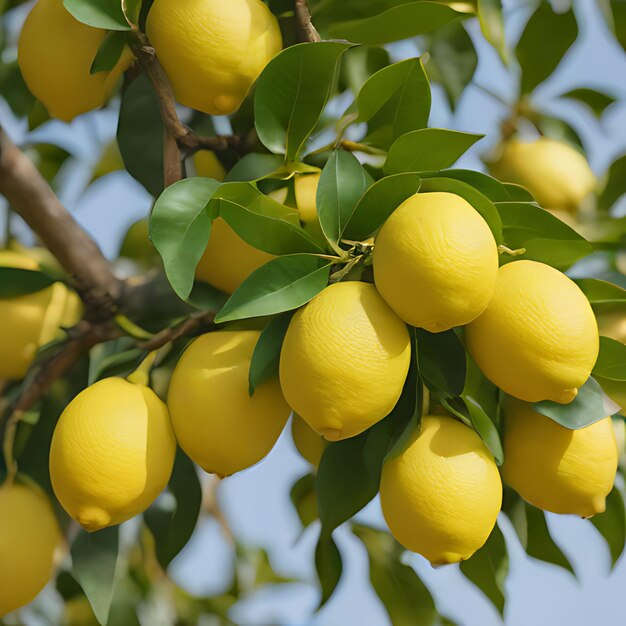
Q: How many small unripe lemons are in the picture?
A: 0